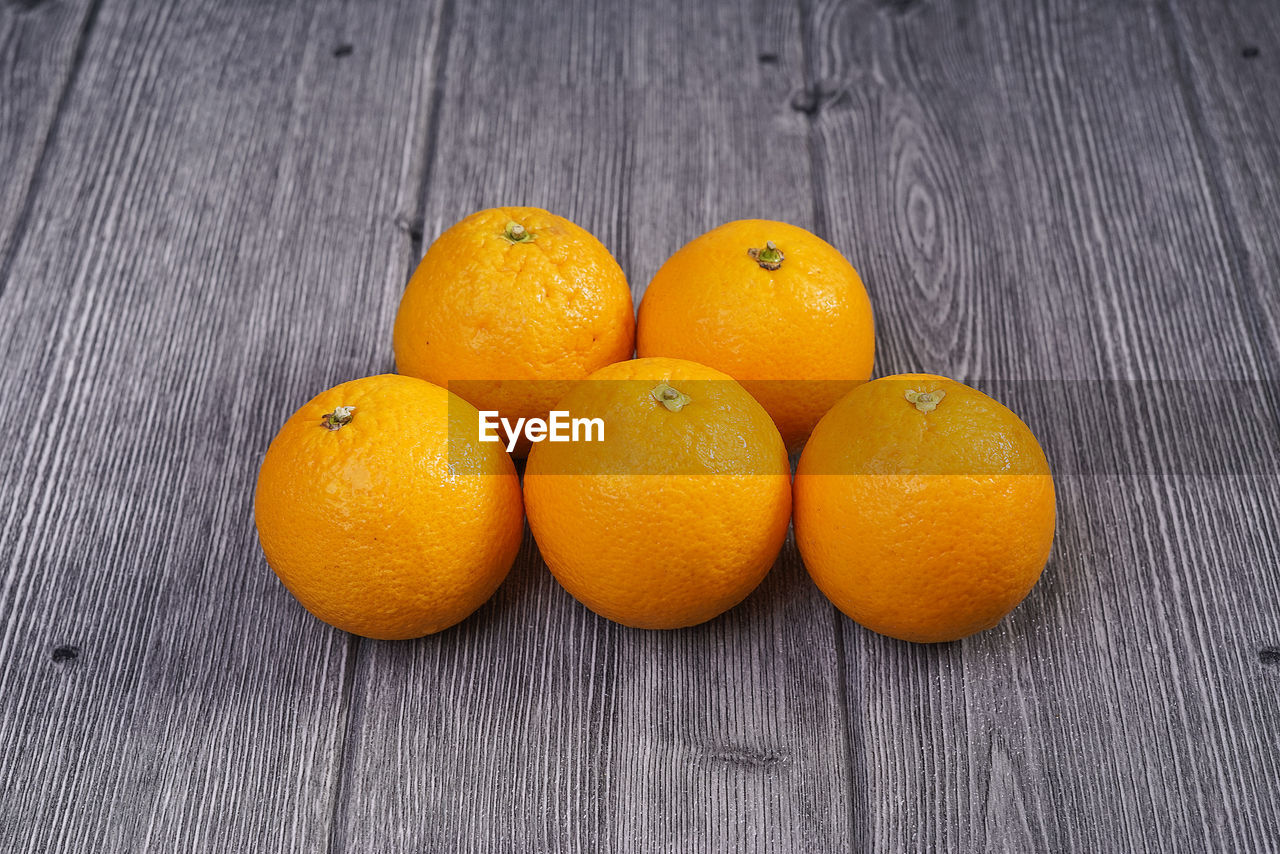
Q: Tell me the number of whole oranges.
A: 5